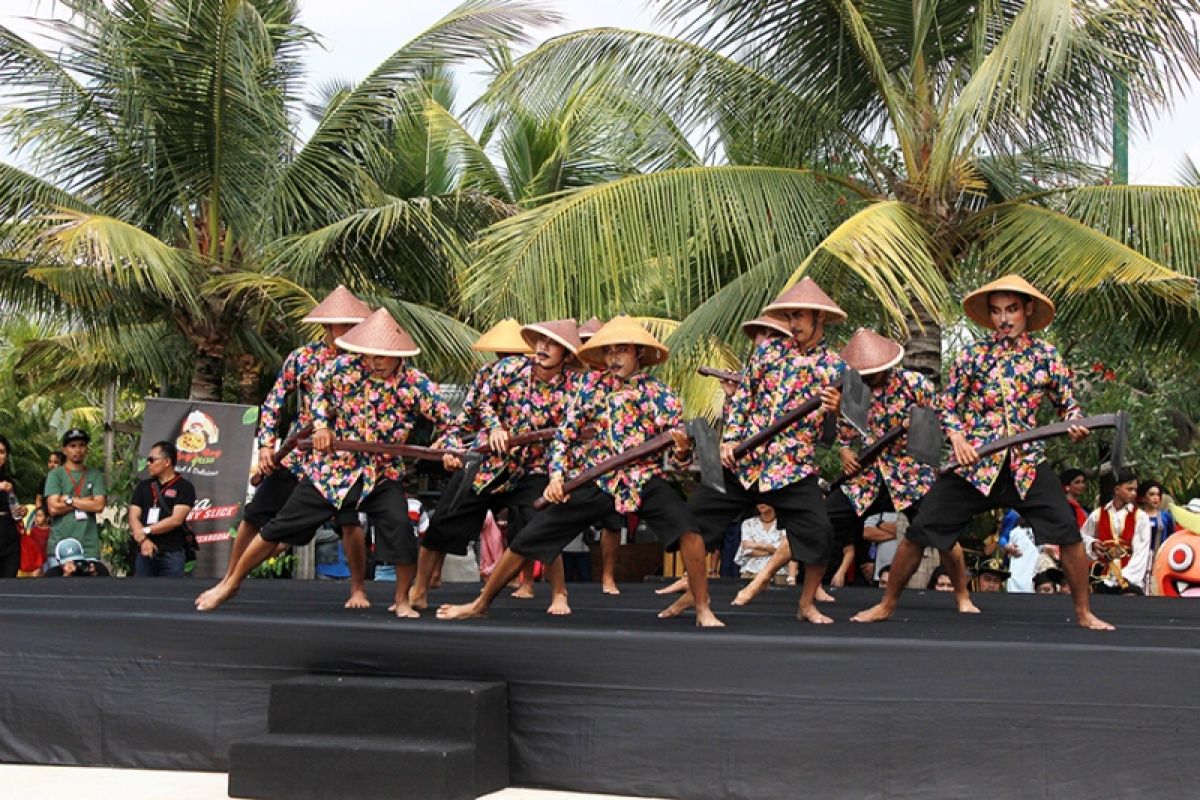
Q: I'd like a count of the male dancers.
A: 10